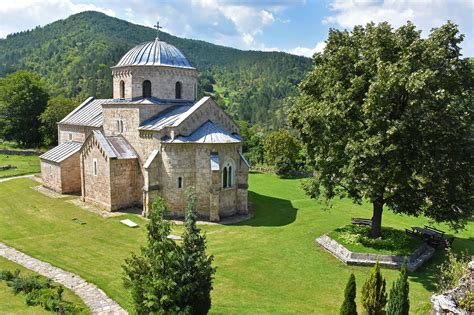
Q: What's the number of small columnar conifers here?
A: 3